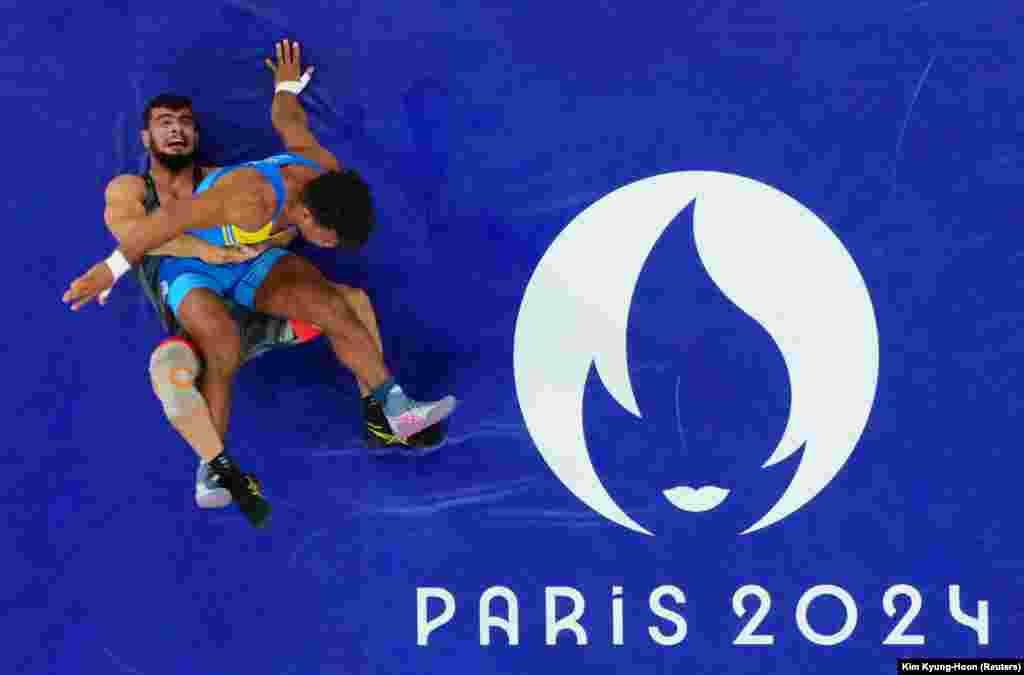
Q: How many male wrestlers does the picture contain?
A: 2